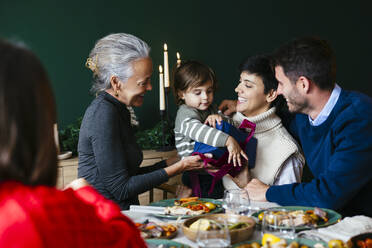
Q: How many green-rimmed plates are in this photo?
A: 4